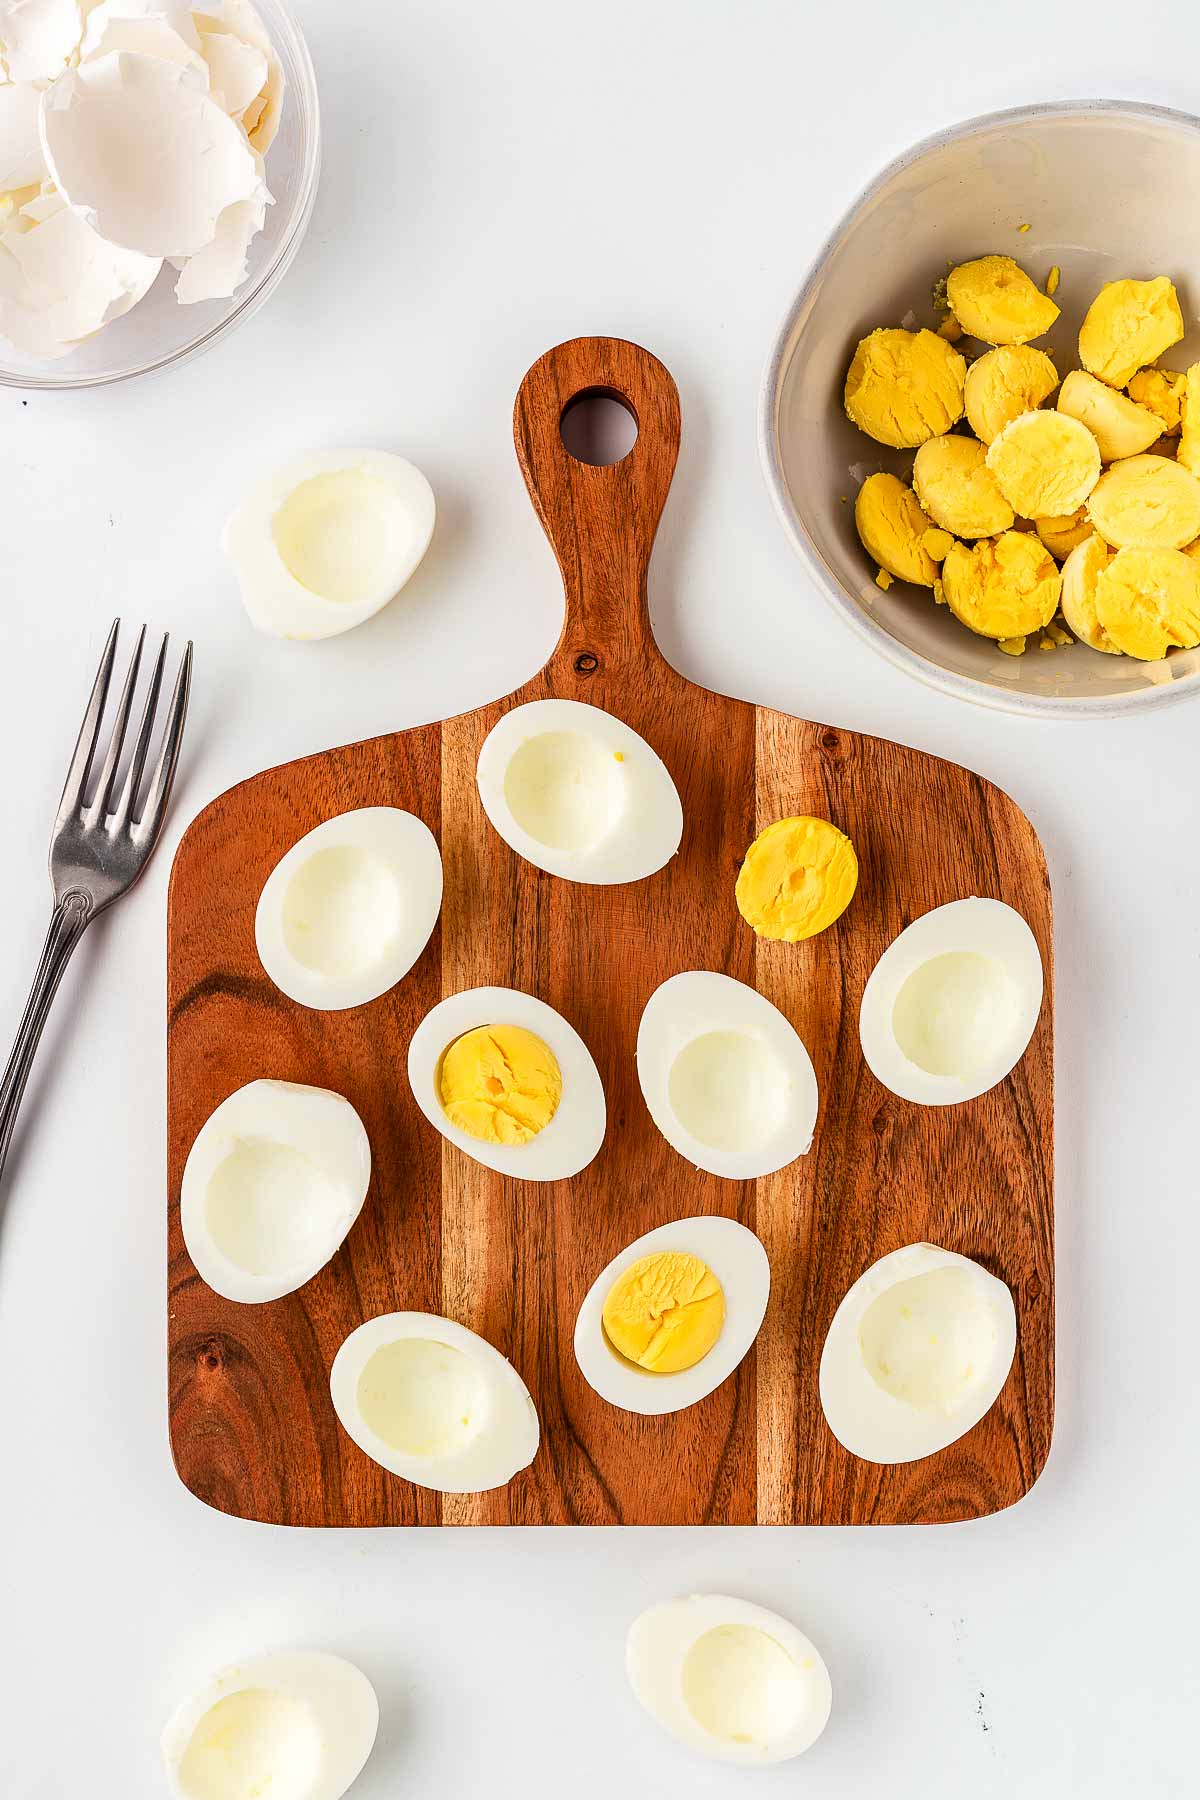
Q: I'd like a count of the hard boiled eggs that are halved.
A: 12